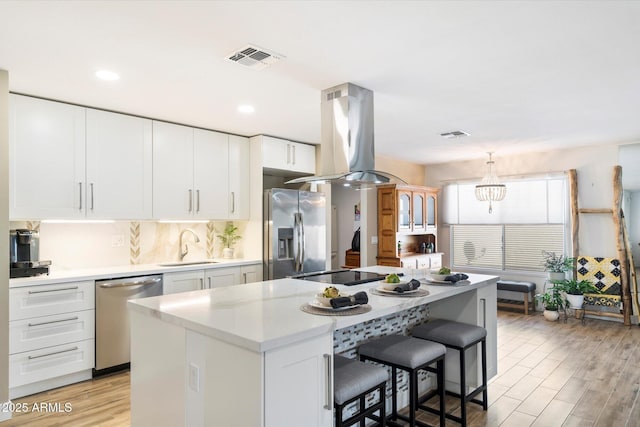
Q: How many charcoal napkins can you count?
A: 3